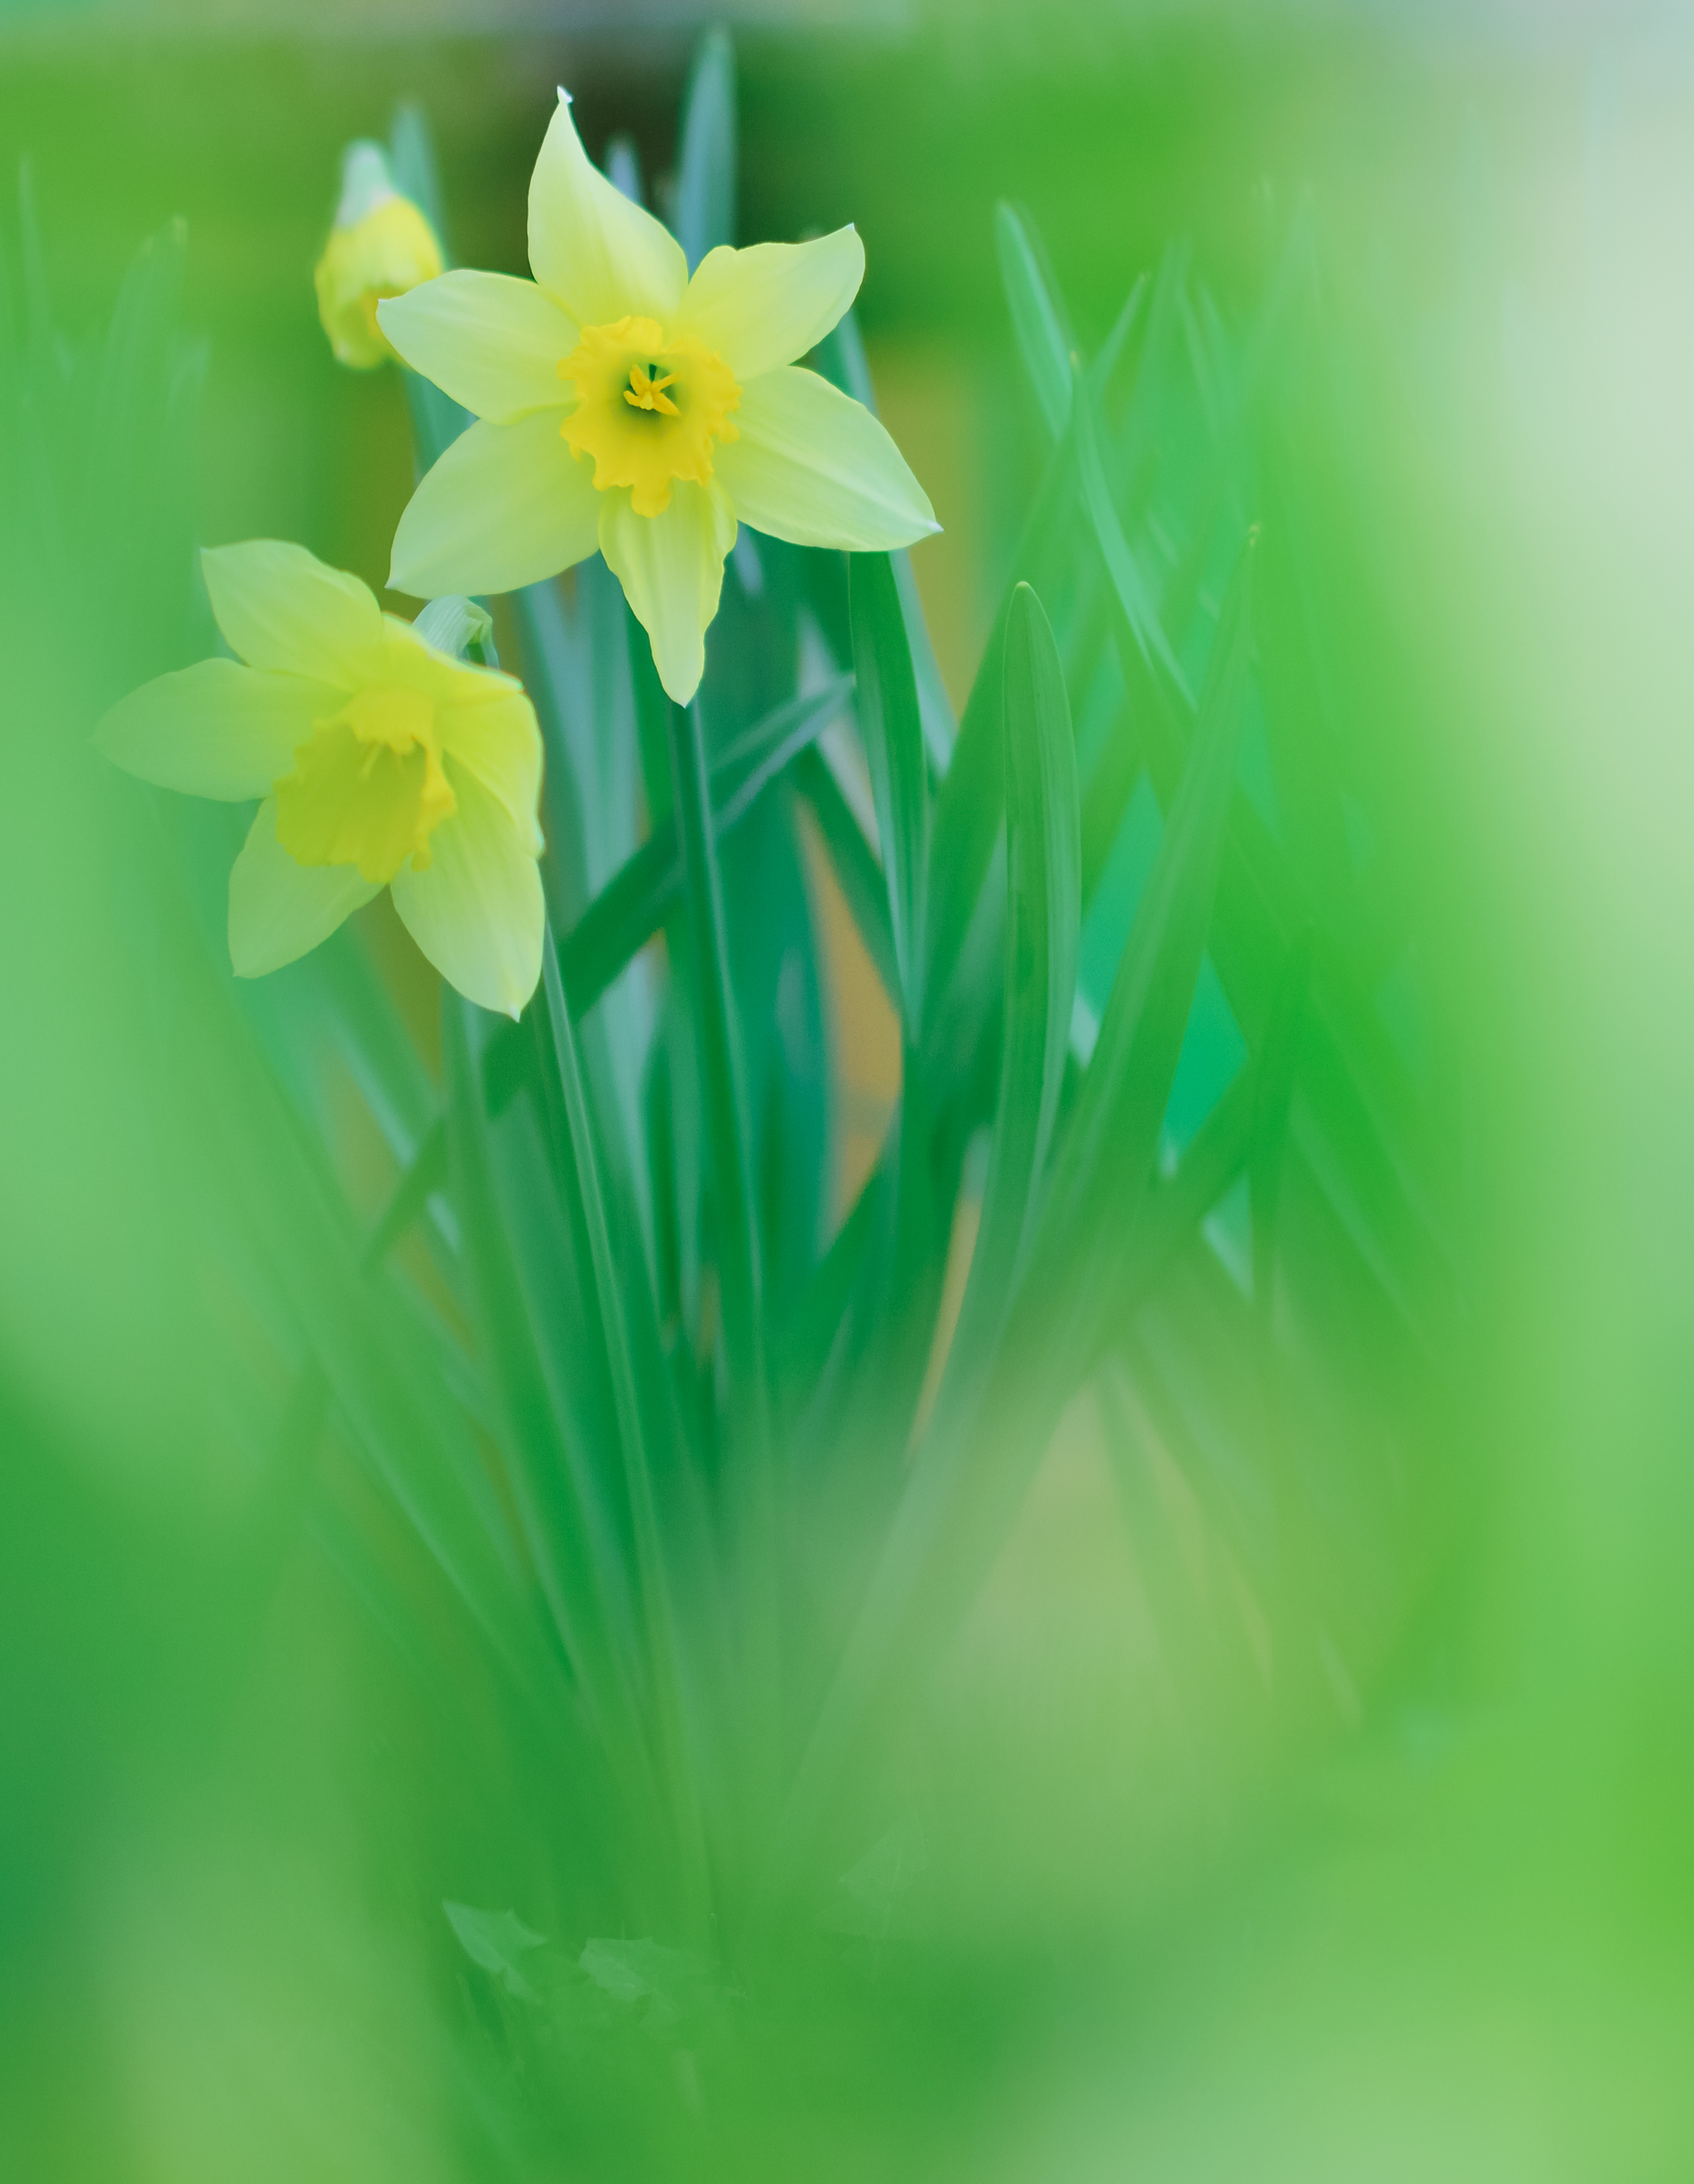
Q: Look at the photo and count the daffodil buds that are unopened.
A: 1